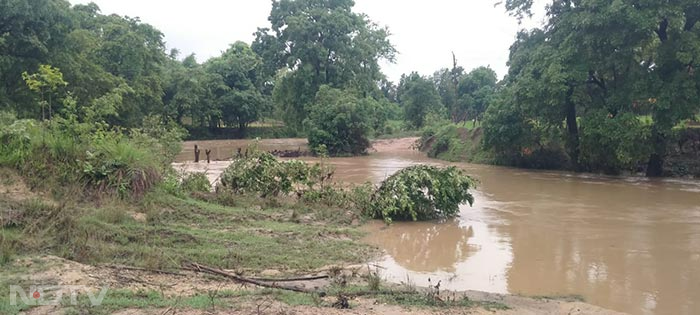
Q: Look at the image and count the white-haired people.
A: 0